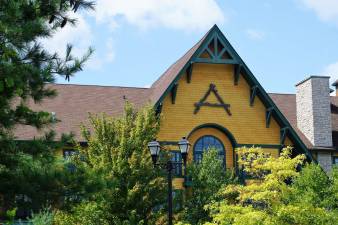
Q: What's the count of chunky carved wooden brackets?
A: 7